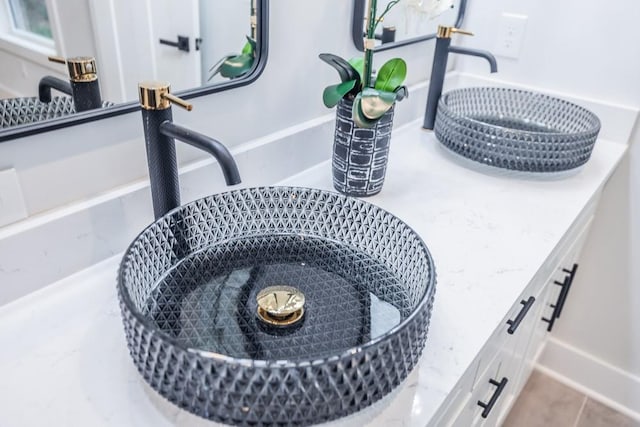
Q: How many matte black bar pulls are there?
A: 4